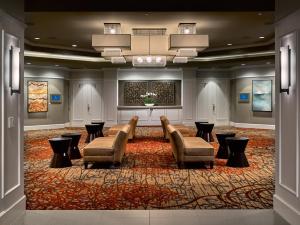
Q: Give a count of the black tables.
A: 8